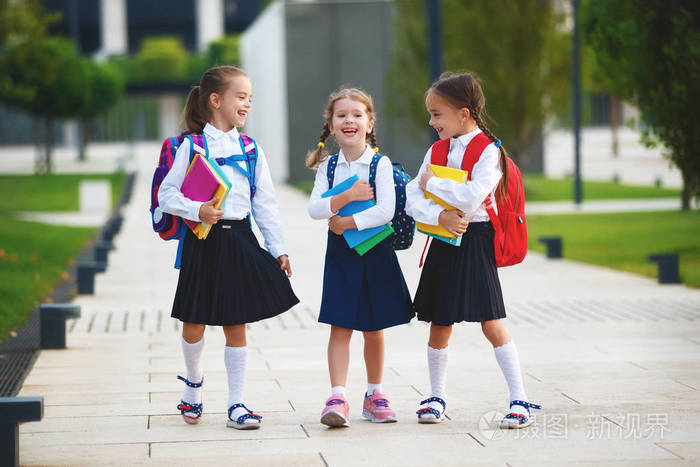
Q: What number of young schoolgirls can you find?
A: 3